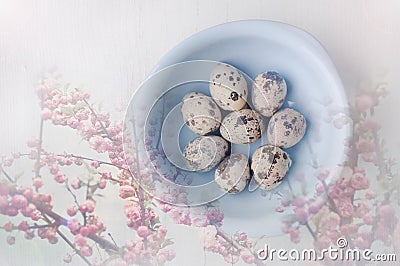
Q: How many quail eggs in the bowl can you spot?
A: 8